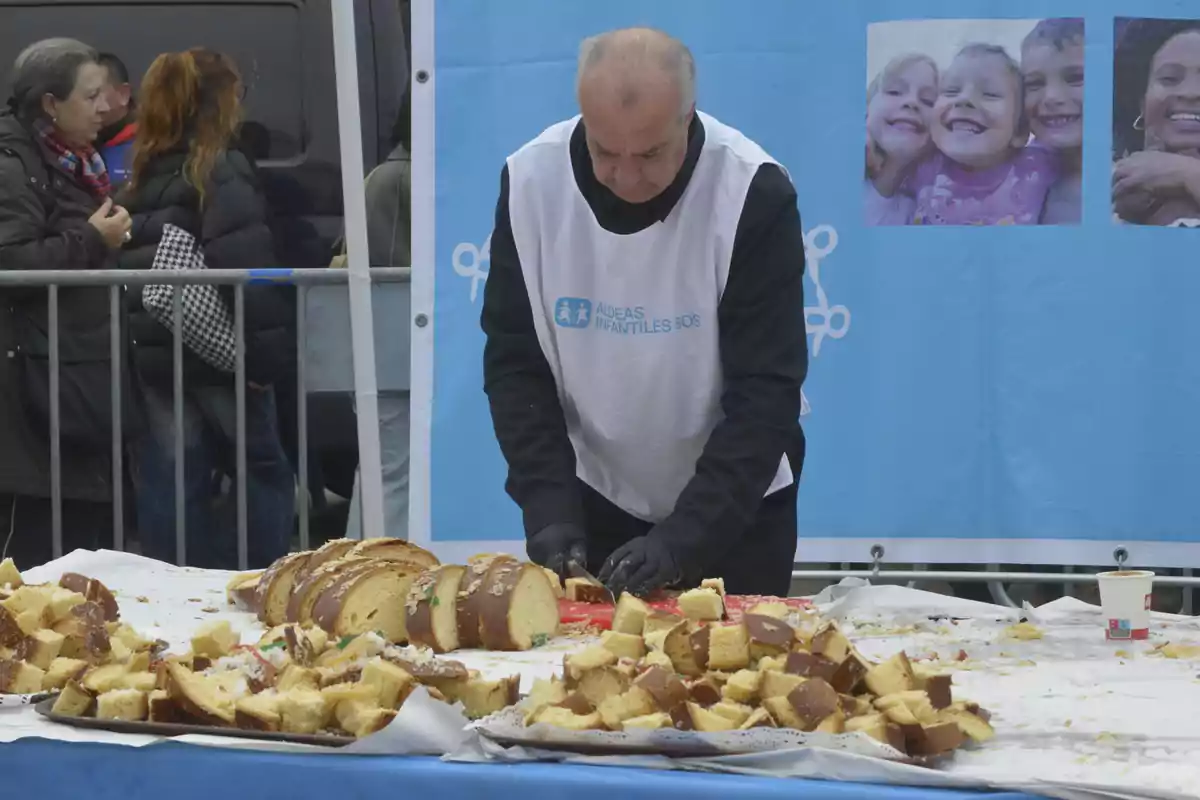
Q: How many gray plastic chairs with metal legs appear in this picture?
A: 0